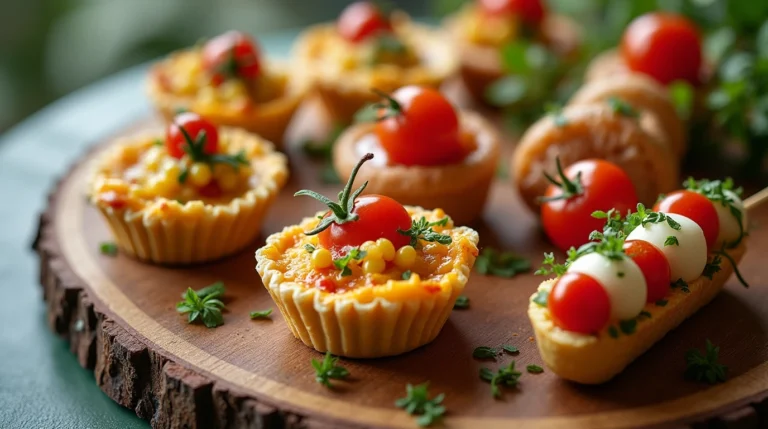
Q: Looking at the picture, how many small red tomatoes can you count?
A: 11